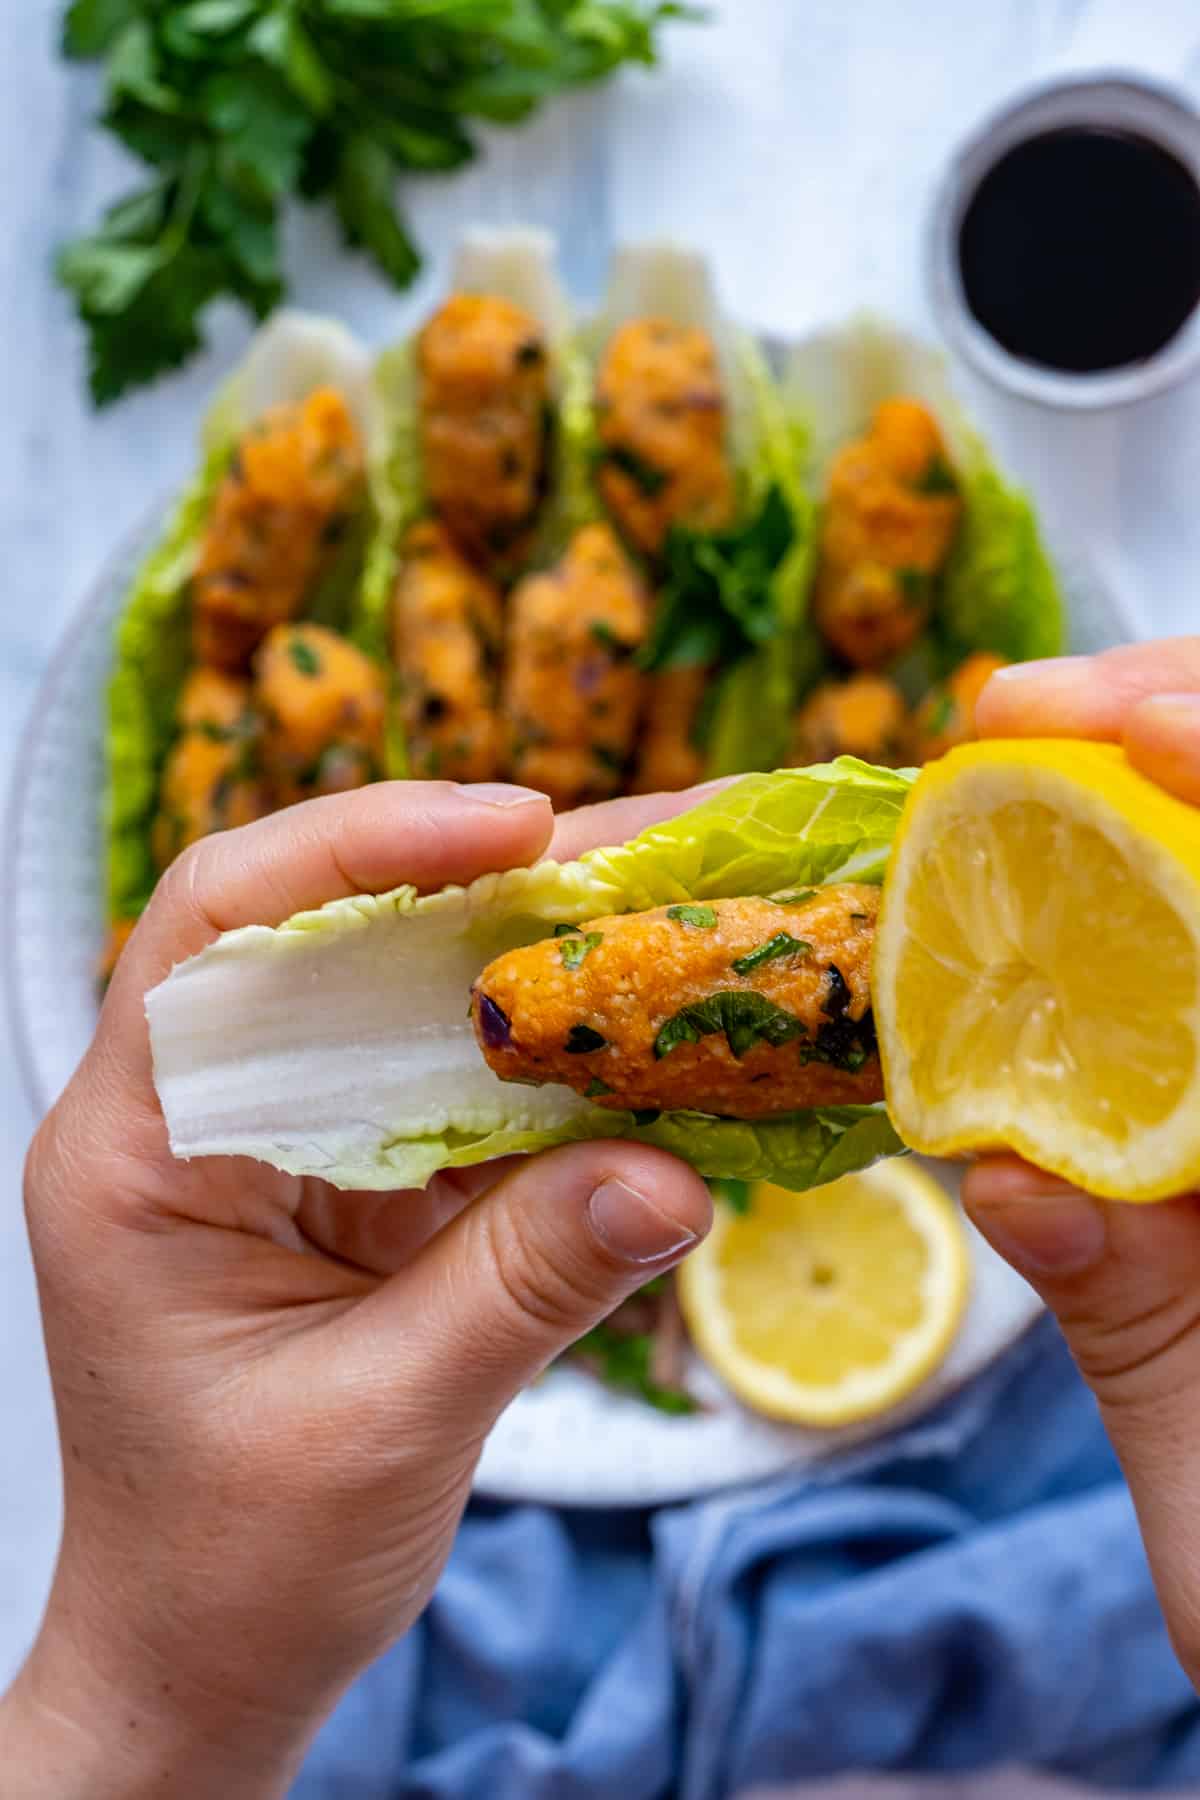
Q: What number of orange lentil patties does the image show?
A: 12